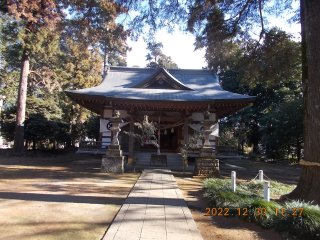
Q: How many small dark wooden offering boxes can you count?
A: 1